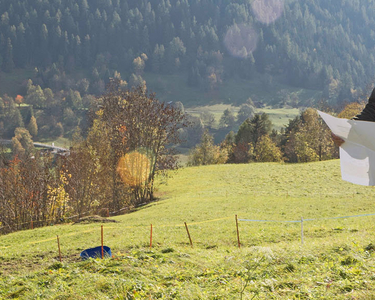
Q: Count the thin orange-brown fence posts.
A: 5